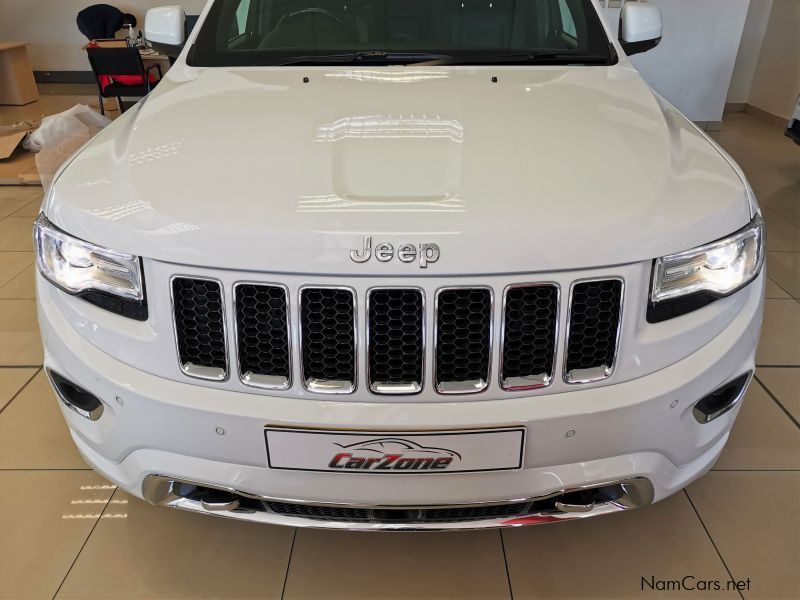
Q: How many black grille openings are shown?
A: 7